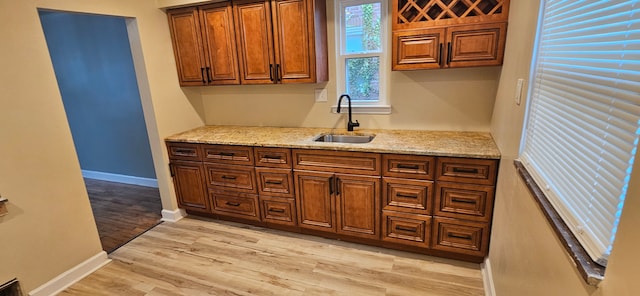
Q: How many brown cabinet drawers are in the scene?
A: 13